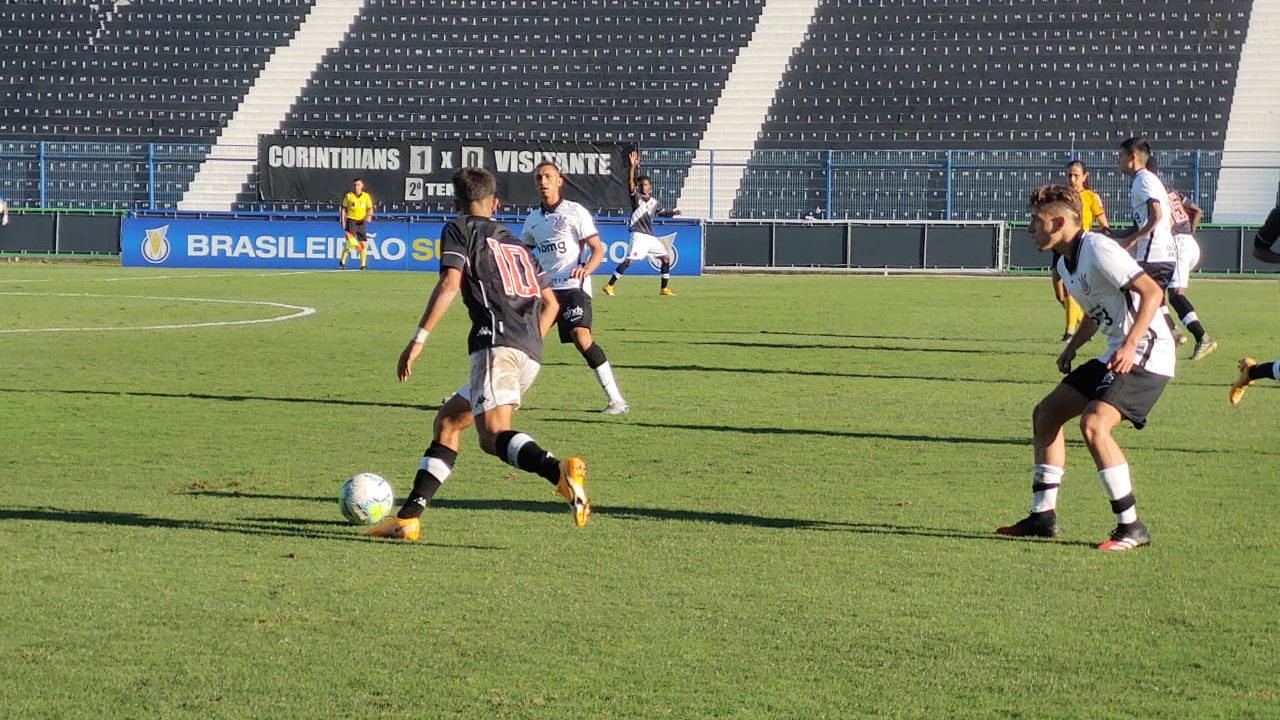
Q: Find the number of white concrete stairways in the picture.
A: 3